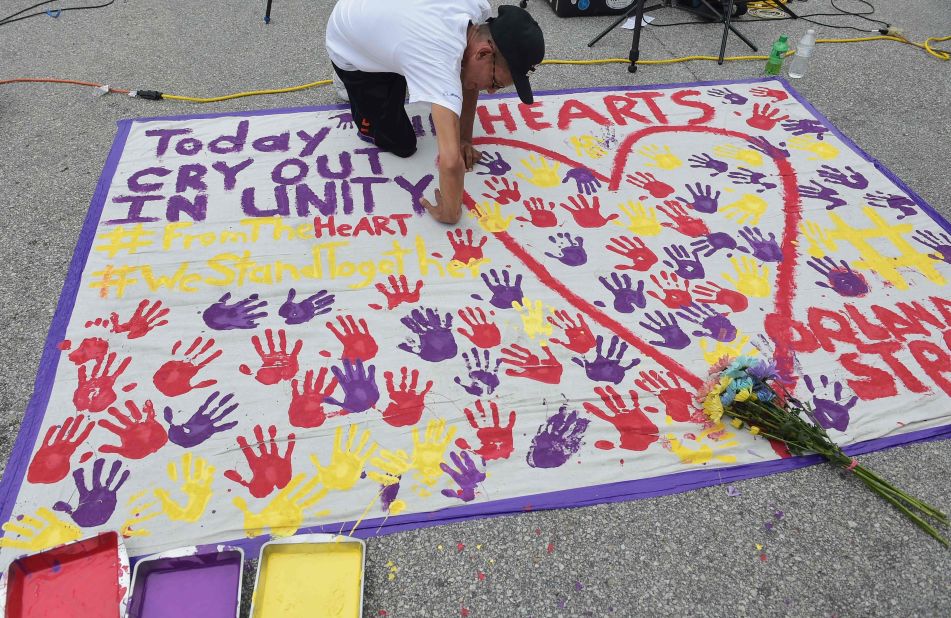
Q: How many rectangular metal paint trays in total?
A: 3